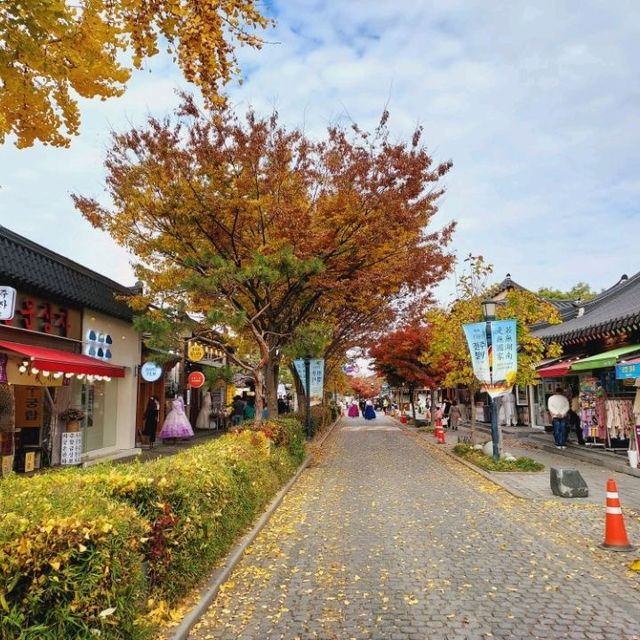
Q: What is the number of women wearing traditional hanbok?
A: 2